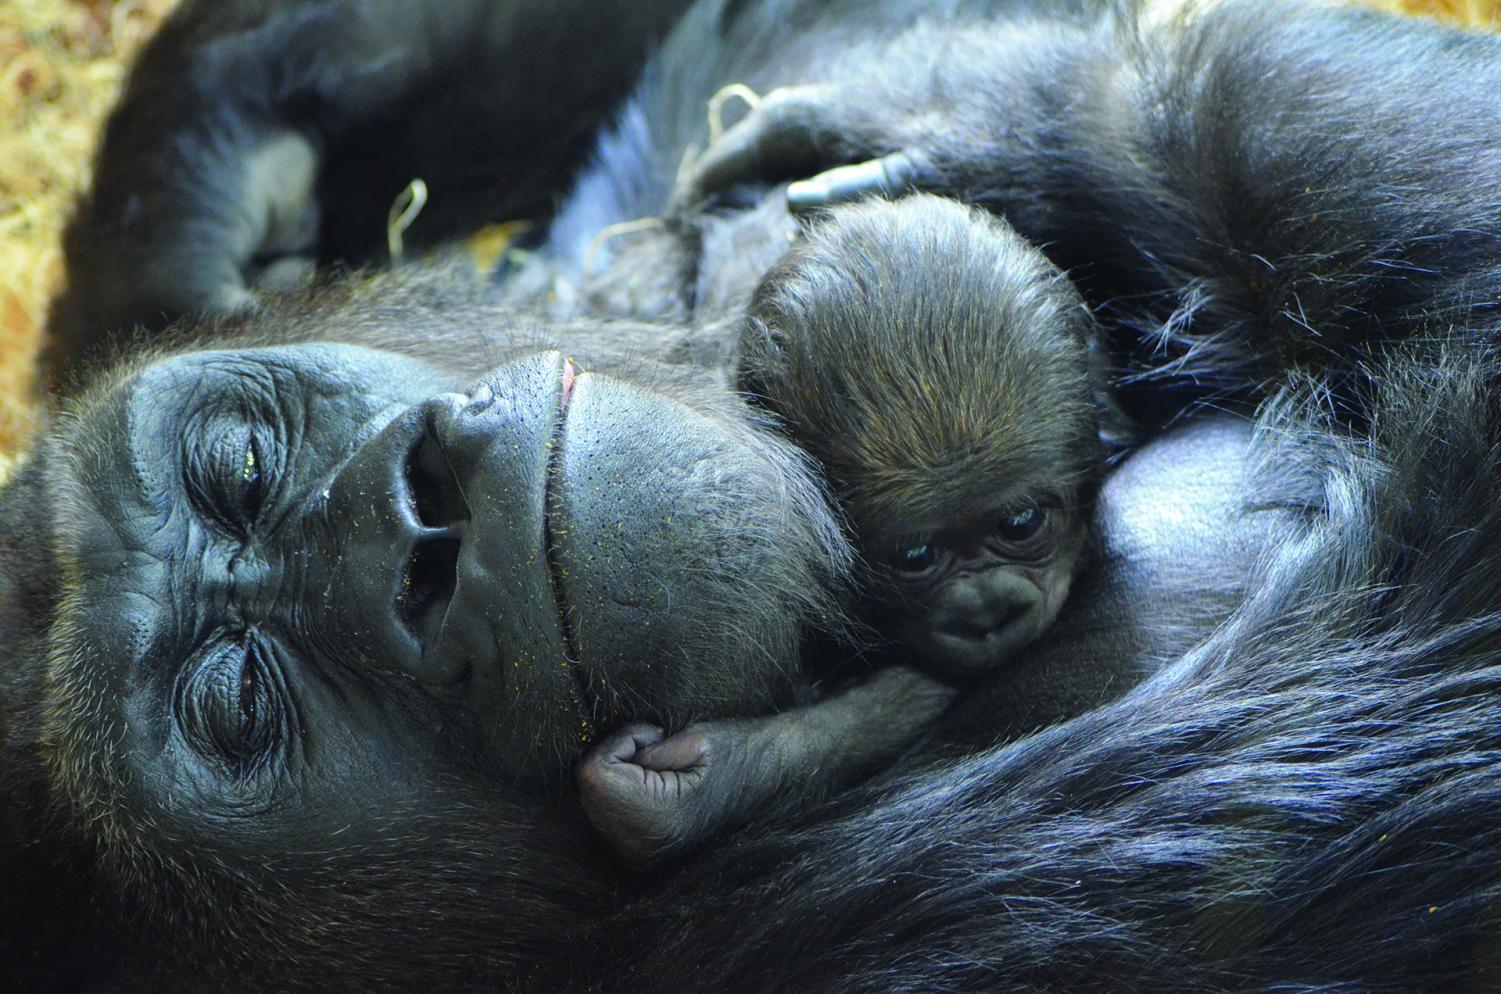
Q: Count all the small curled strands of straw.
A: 3